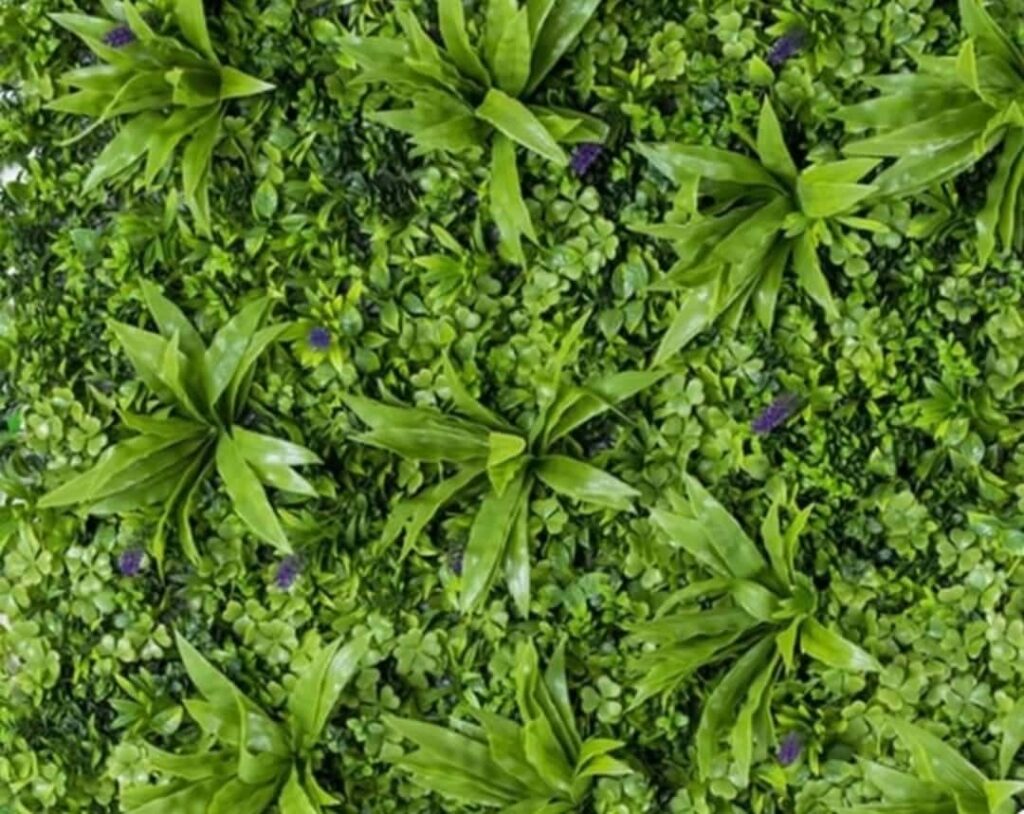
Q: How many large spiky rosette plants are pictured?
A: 10